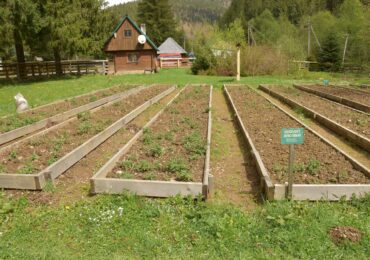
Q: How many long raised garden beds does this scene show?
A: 6